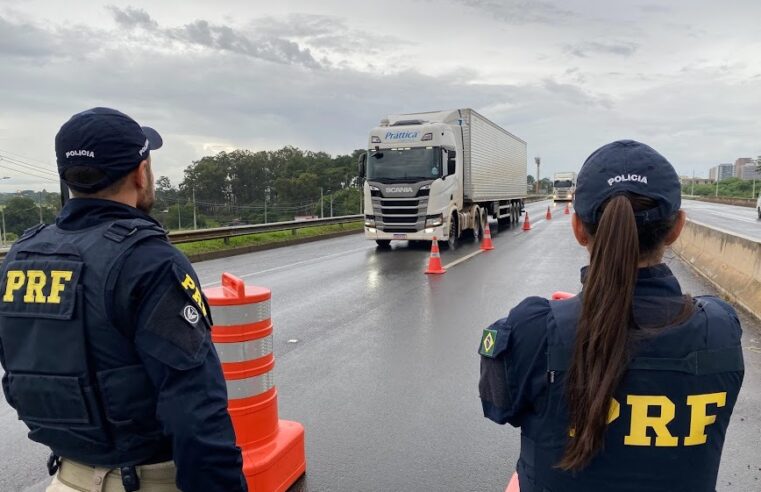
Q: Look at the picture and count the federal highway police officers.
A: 2